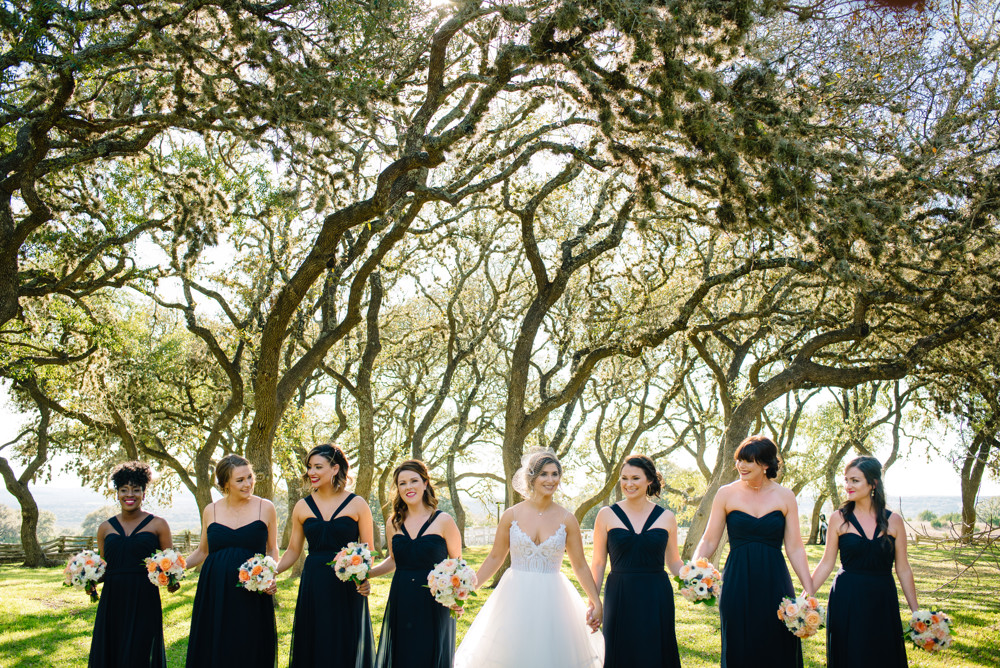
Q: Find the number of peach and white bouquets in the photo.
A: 8